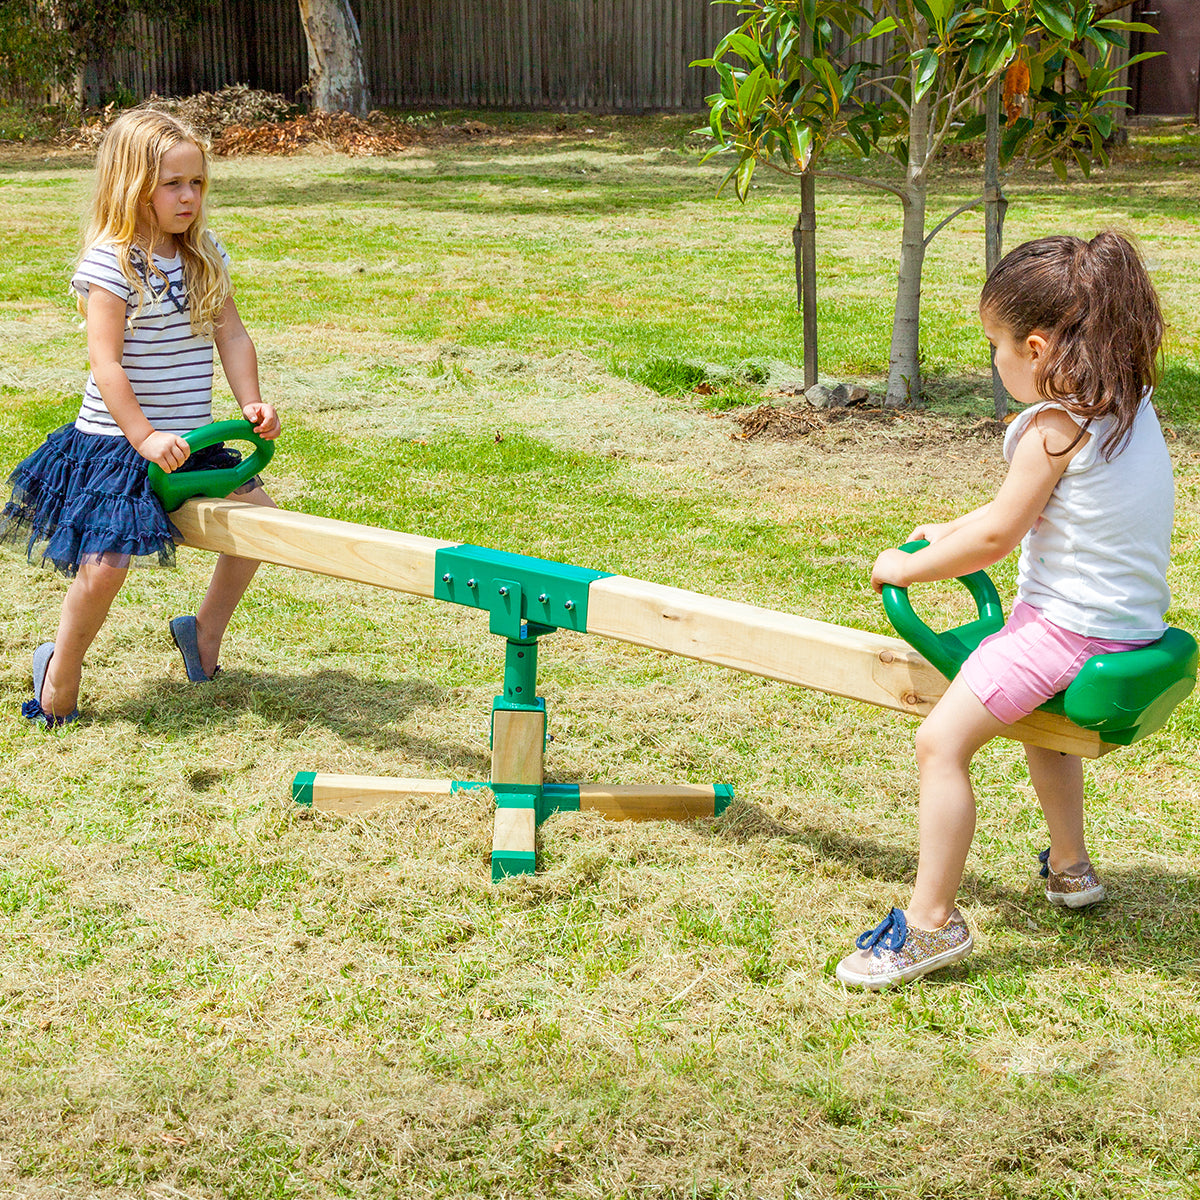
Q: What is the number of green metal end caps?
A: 3